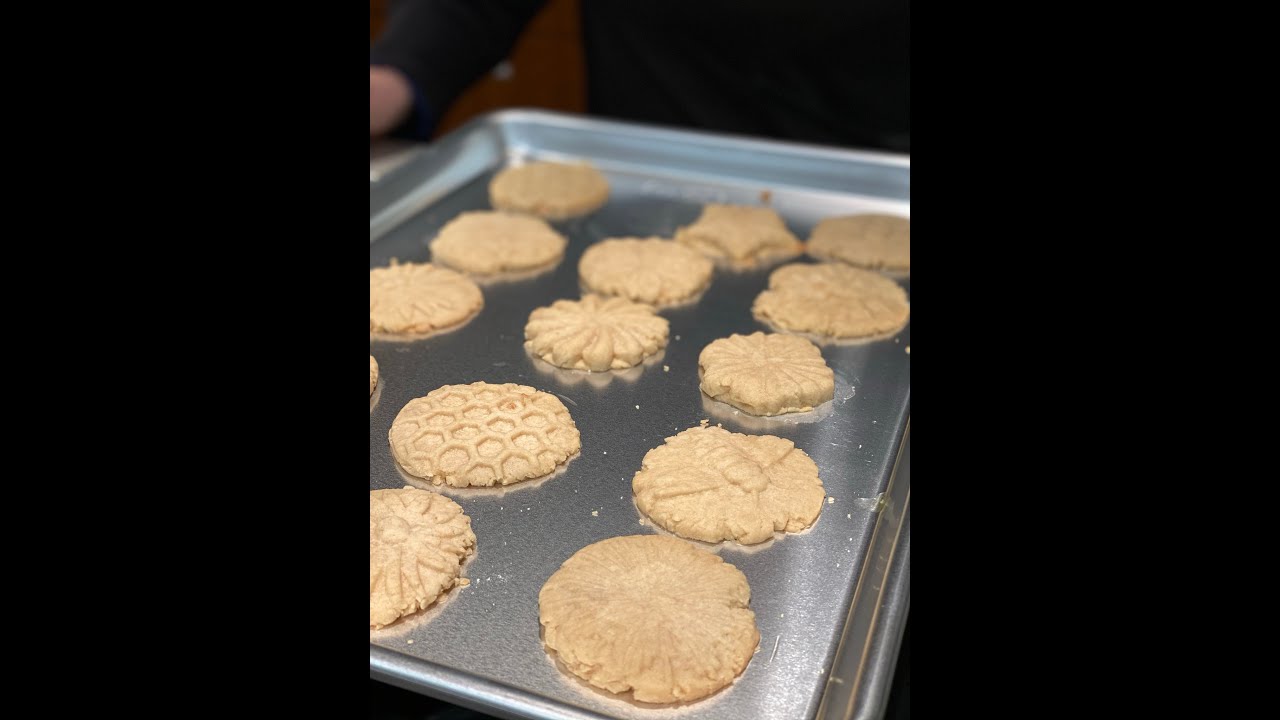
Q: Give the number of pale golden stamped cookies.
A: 14